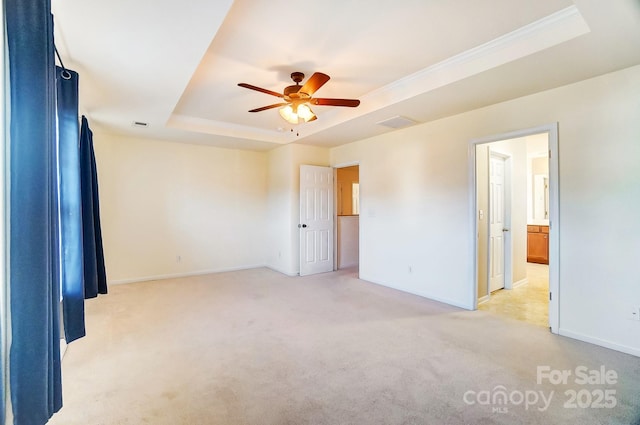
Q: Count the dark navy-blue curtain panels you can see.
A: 3